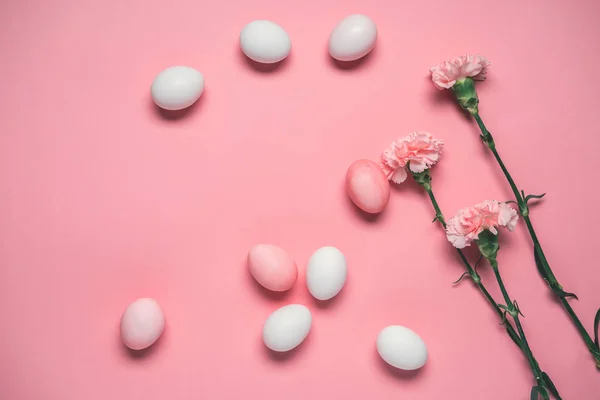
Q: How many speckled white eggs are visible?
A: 0